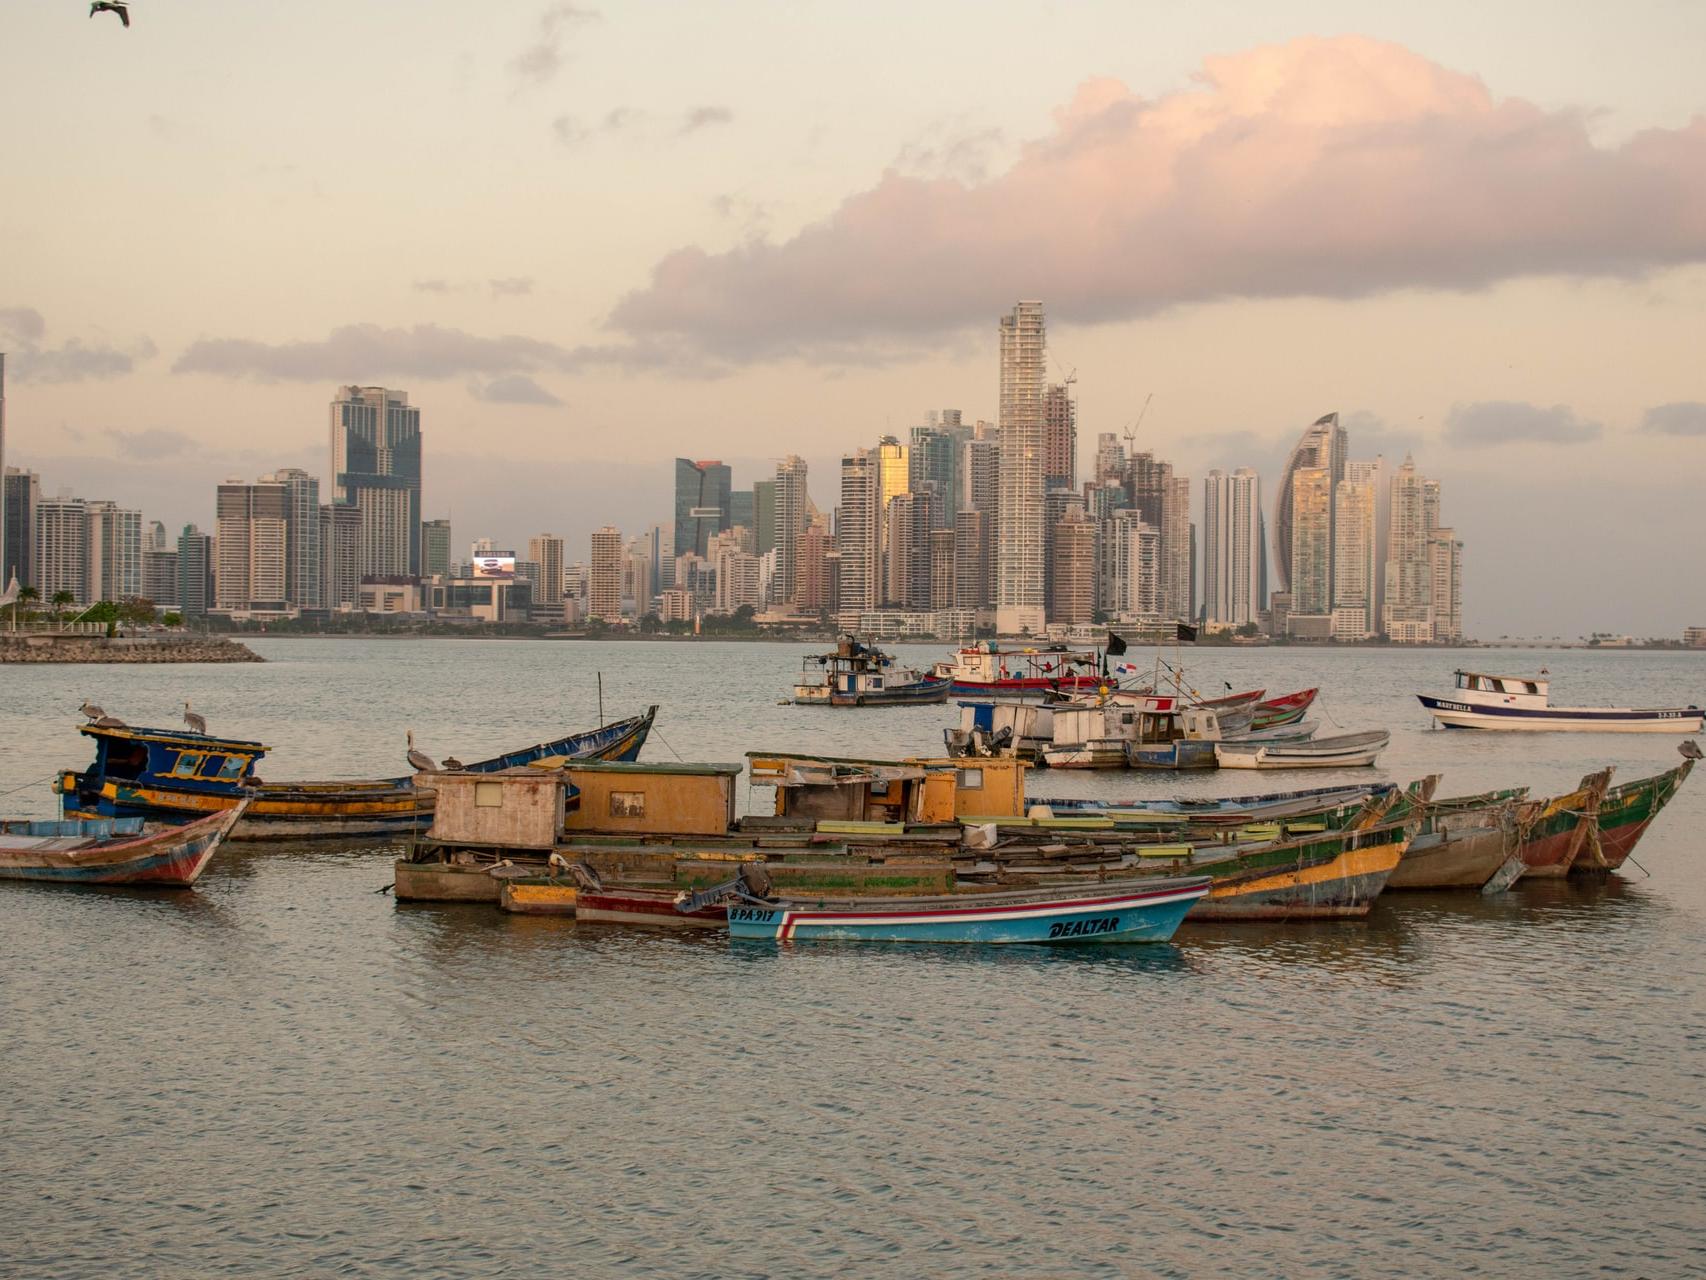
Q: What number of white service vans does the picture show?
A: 0